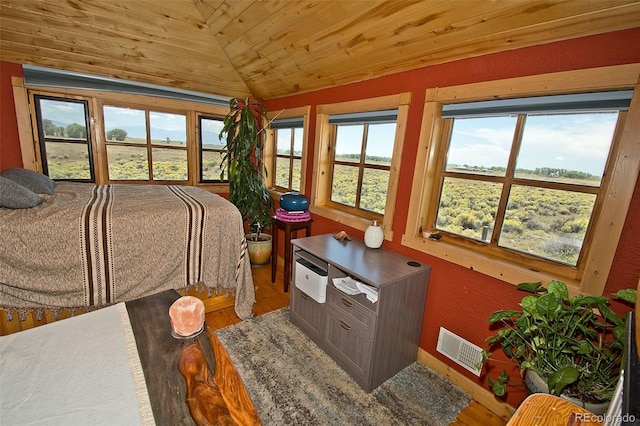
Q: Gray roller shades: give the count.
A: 4